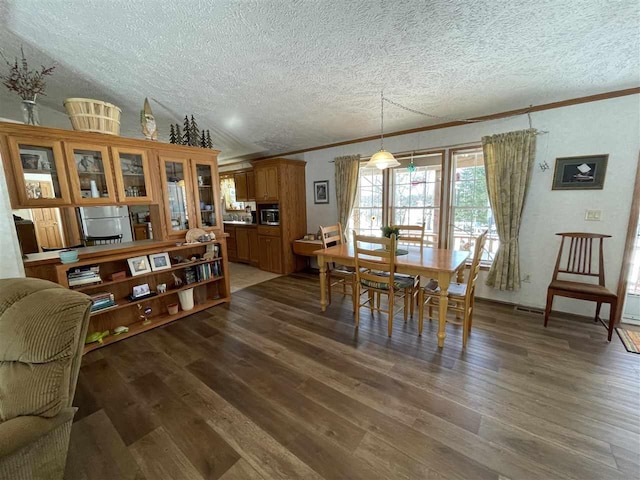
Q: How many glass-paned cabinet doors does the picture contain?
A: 5